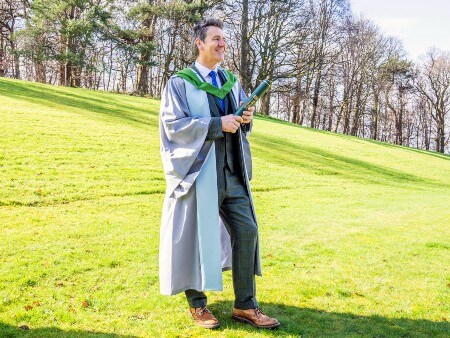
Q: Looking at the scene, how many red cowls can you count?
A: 0